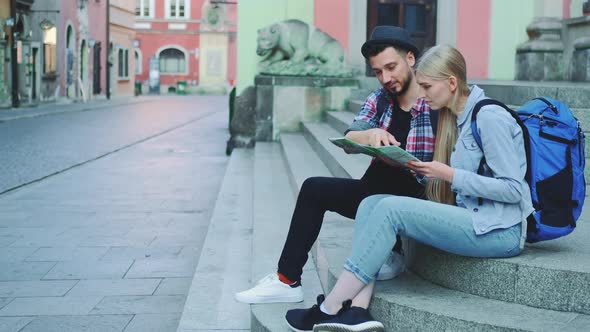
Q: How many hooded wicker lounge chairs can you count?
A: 0